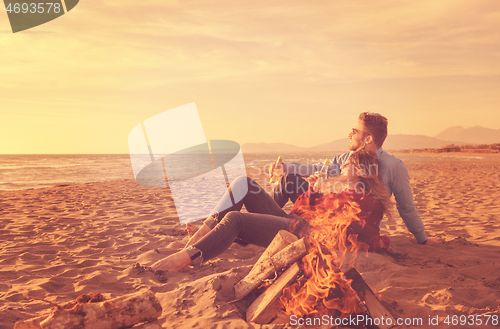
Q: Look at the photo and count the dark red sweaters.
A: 1